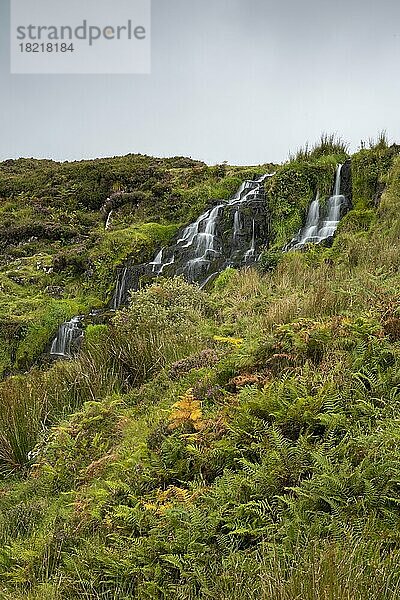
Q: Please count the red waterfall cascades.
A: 0